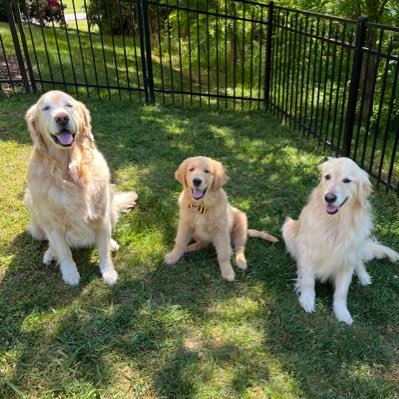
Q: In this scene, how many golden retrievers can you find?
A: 3